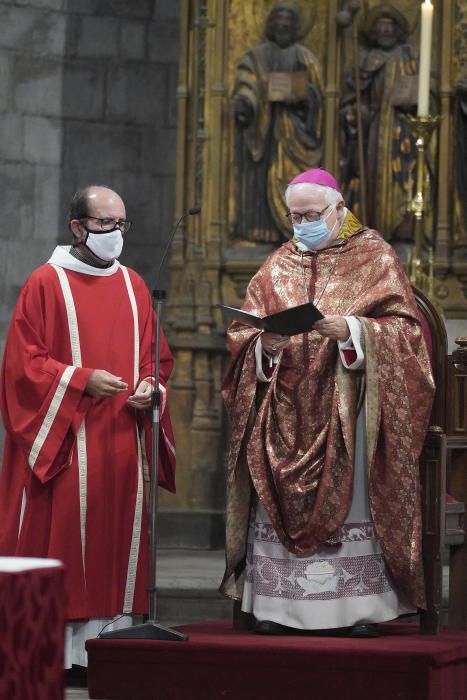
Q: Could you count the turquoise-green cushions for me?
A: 0